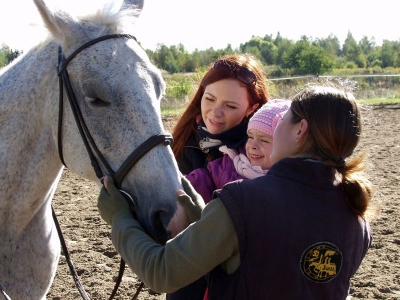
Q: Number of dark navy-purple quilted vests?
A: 1